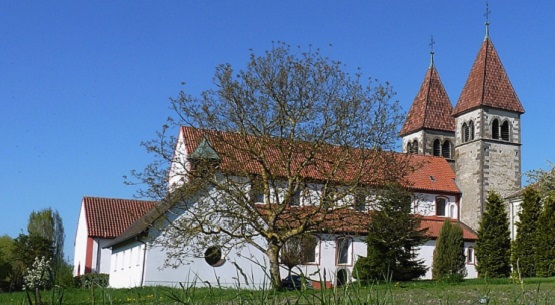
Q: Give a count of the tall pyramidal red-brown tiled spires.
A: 2